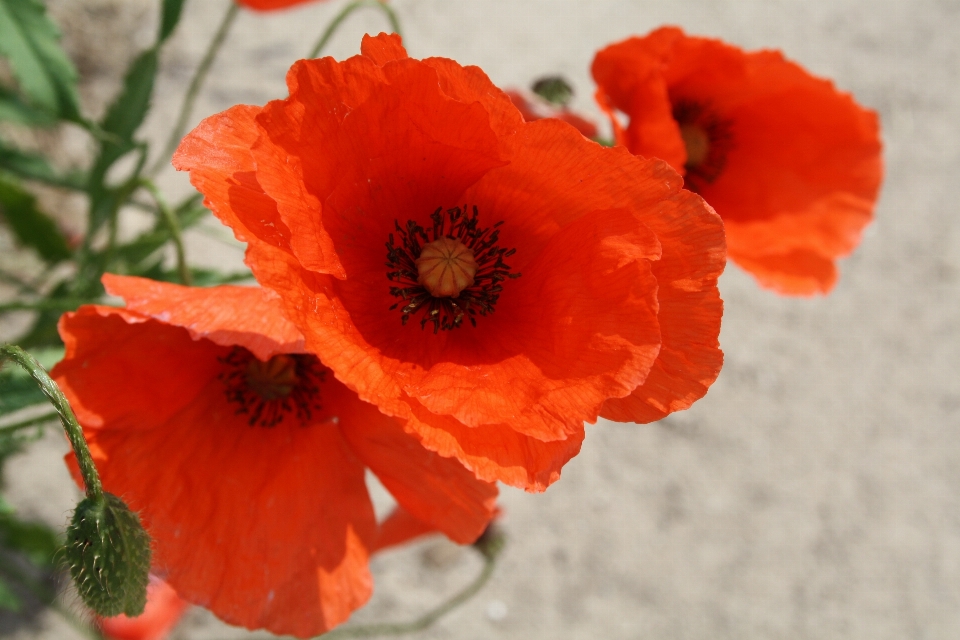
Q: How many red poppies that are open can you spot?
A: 3